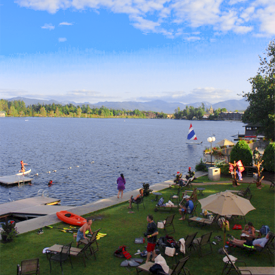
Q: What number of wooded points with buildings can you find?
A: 1